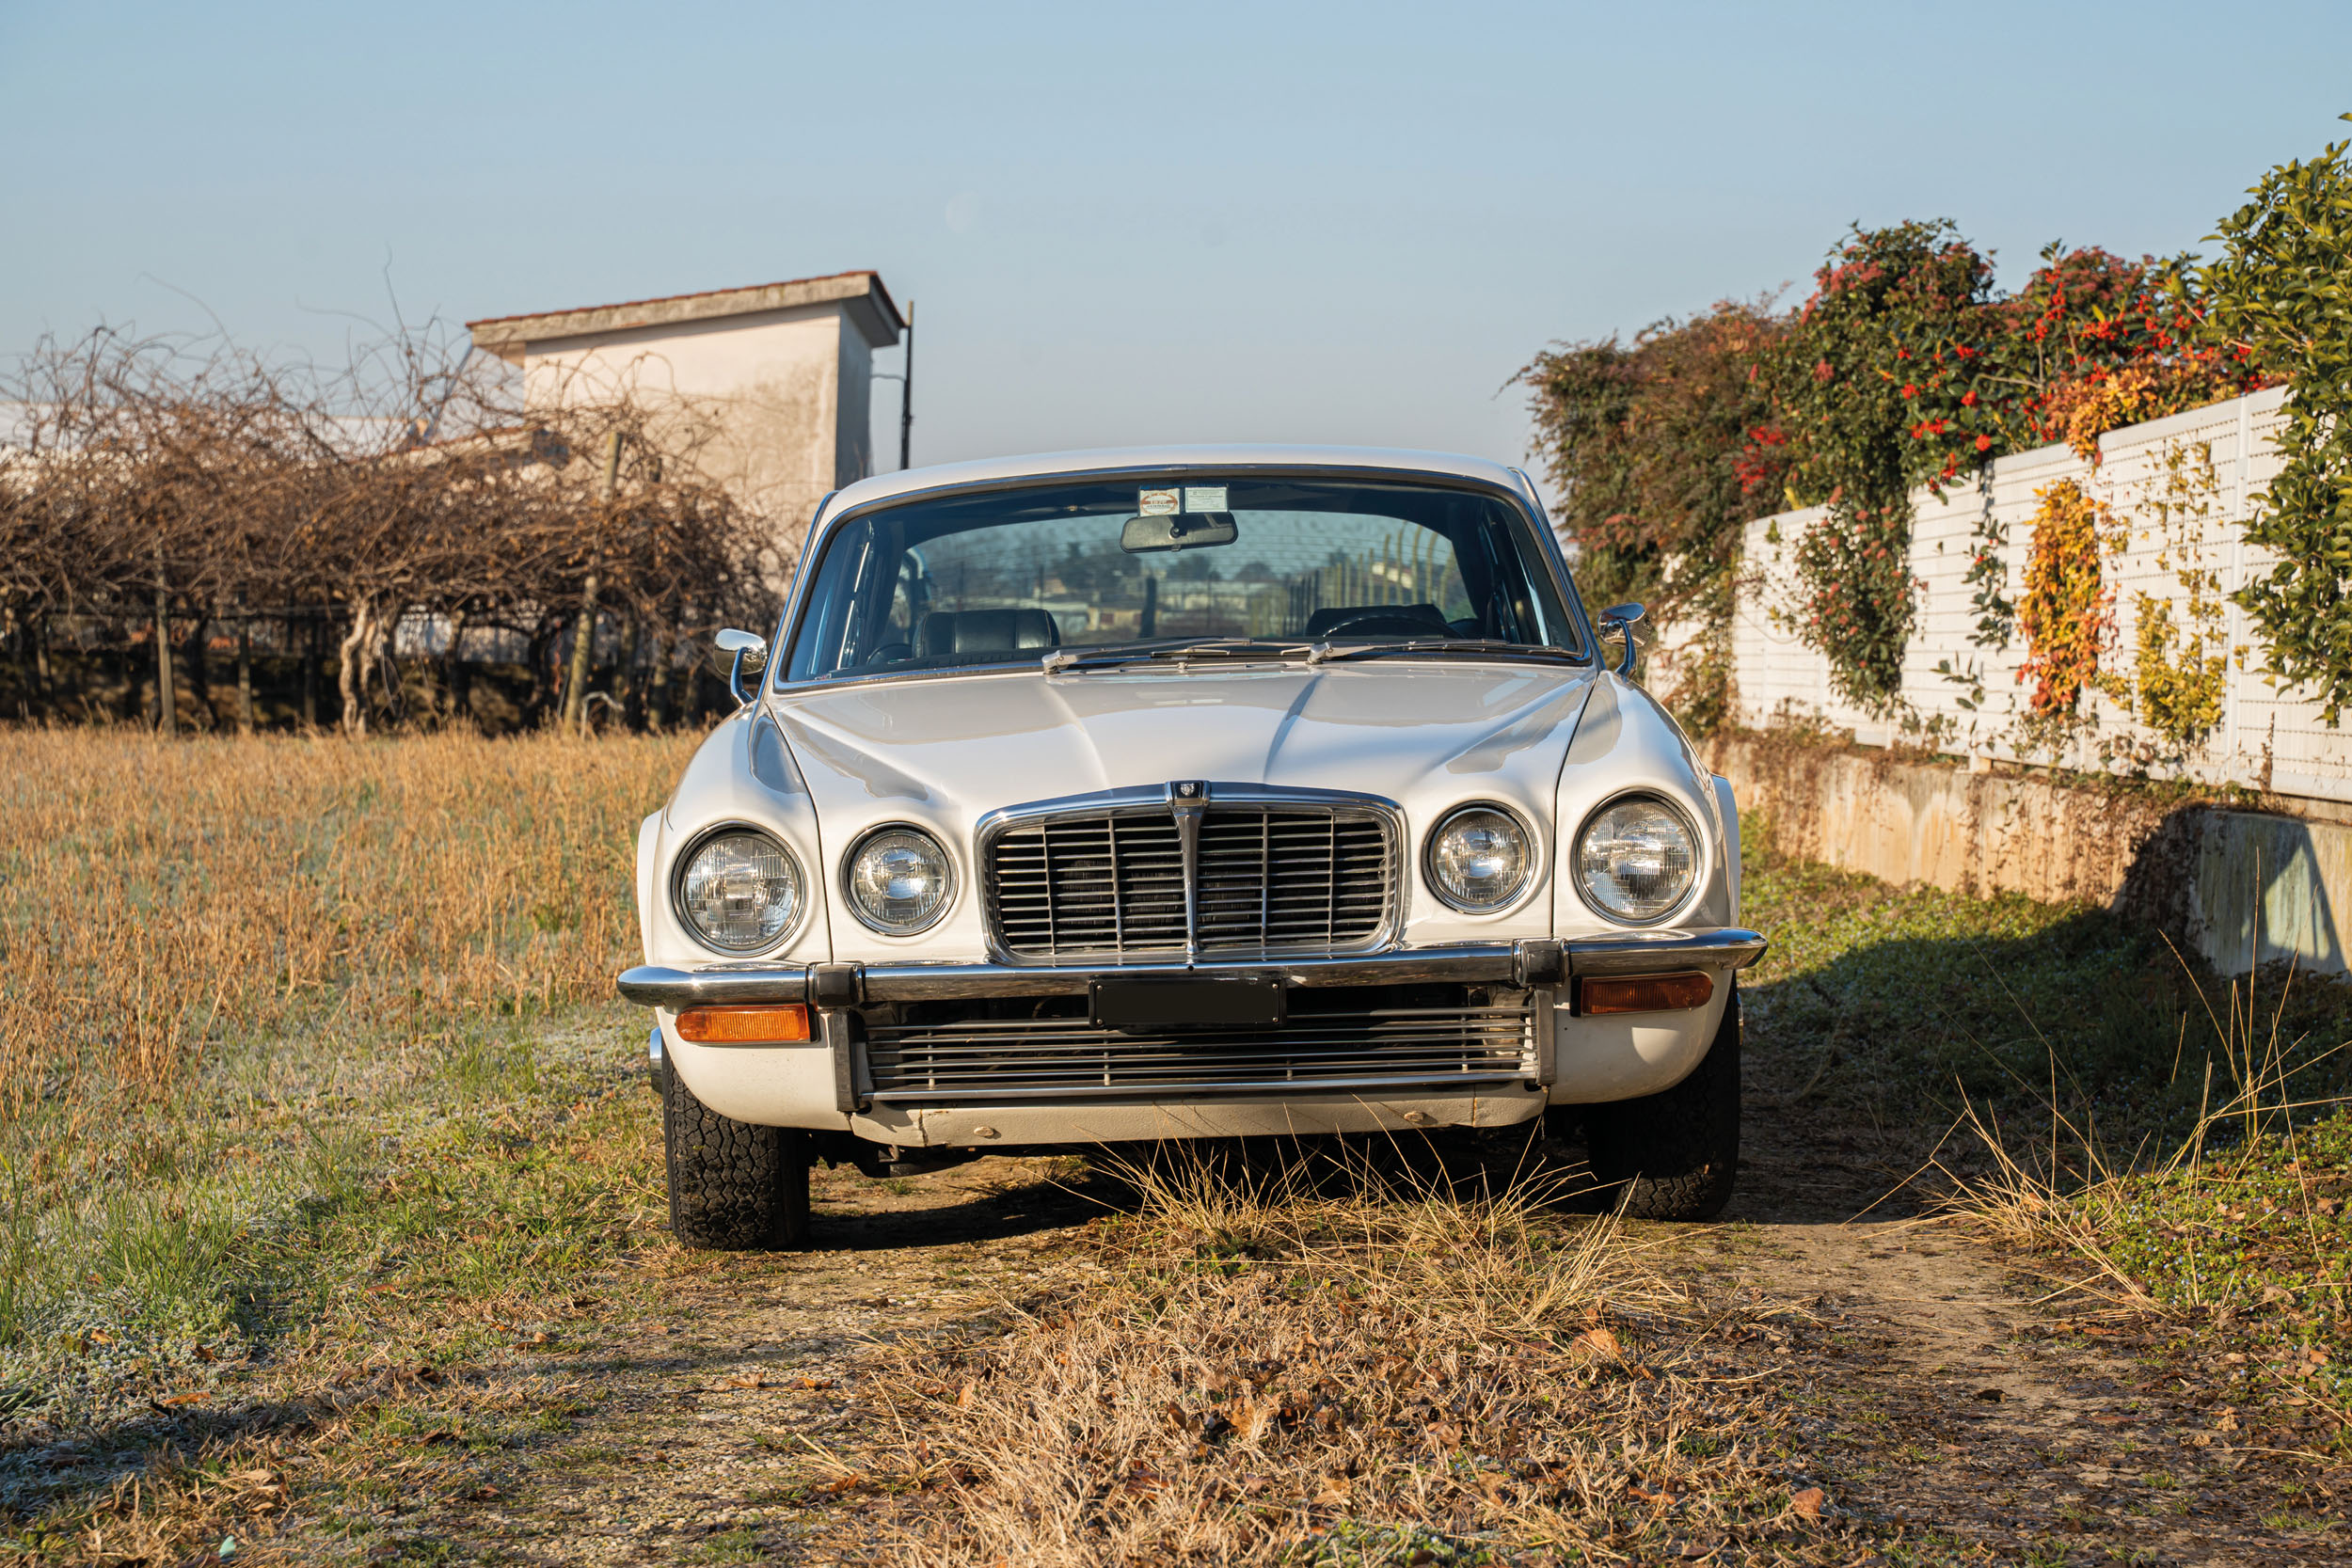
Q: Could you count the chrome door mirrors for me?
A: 2